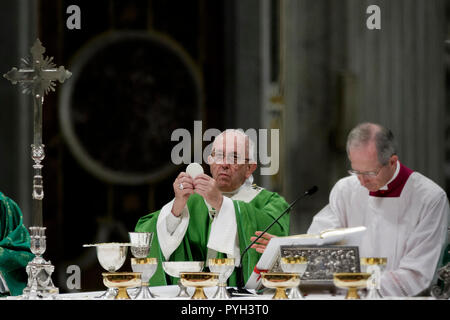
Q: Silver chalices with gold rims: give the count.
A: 4